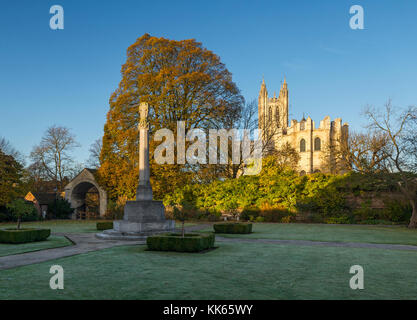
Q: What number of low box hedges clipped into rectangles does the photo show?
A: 4